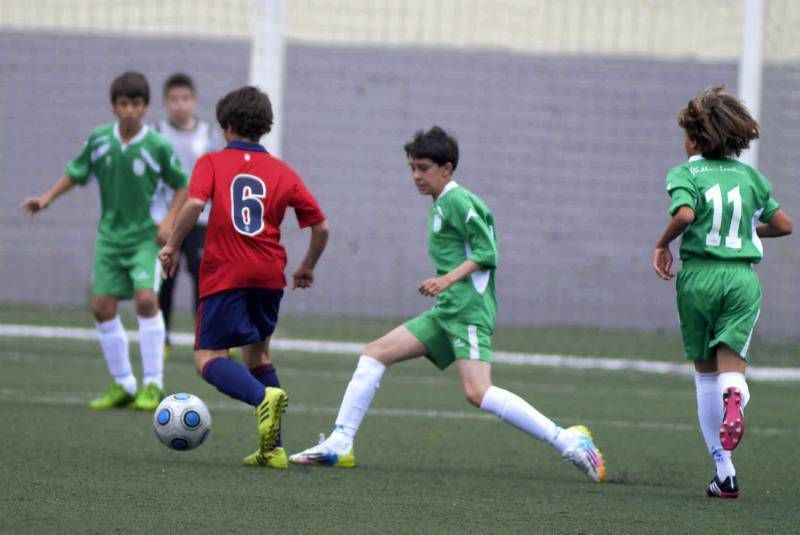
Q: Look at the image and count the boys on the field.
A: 5